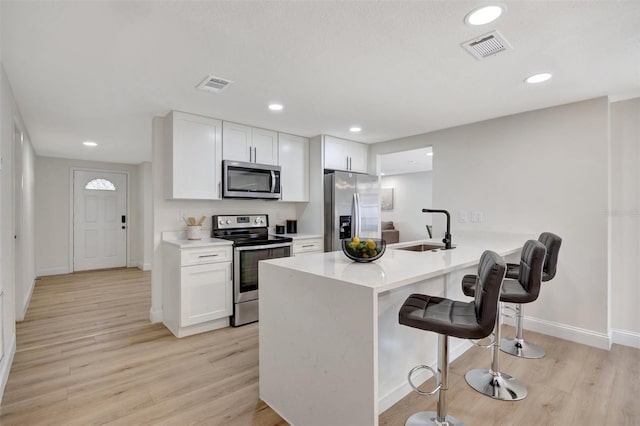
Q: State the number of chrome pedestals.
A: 3